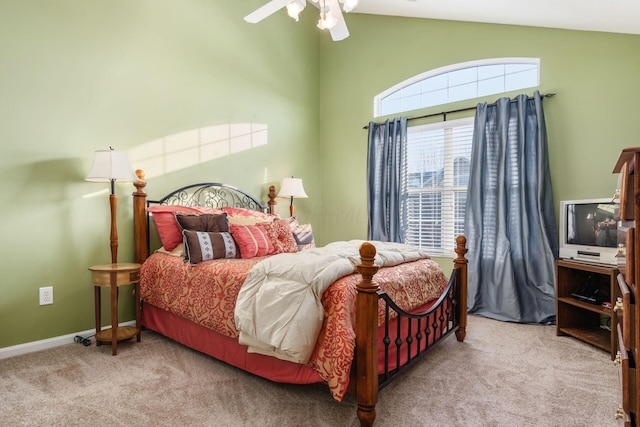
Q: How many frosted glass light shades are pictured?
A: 3